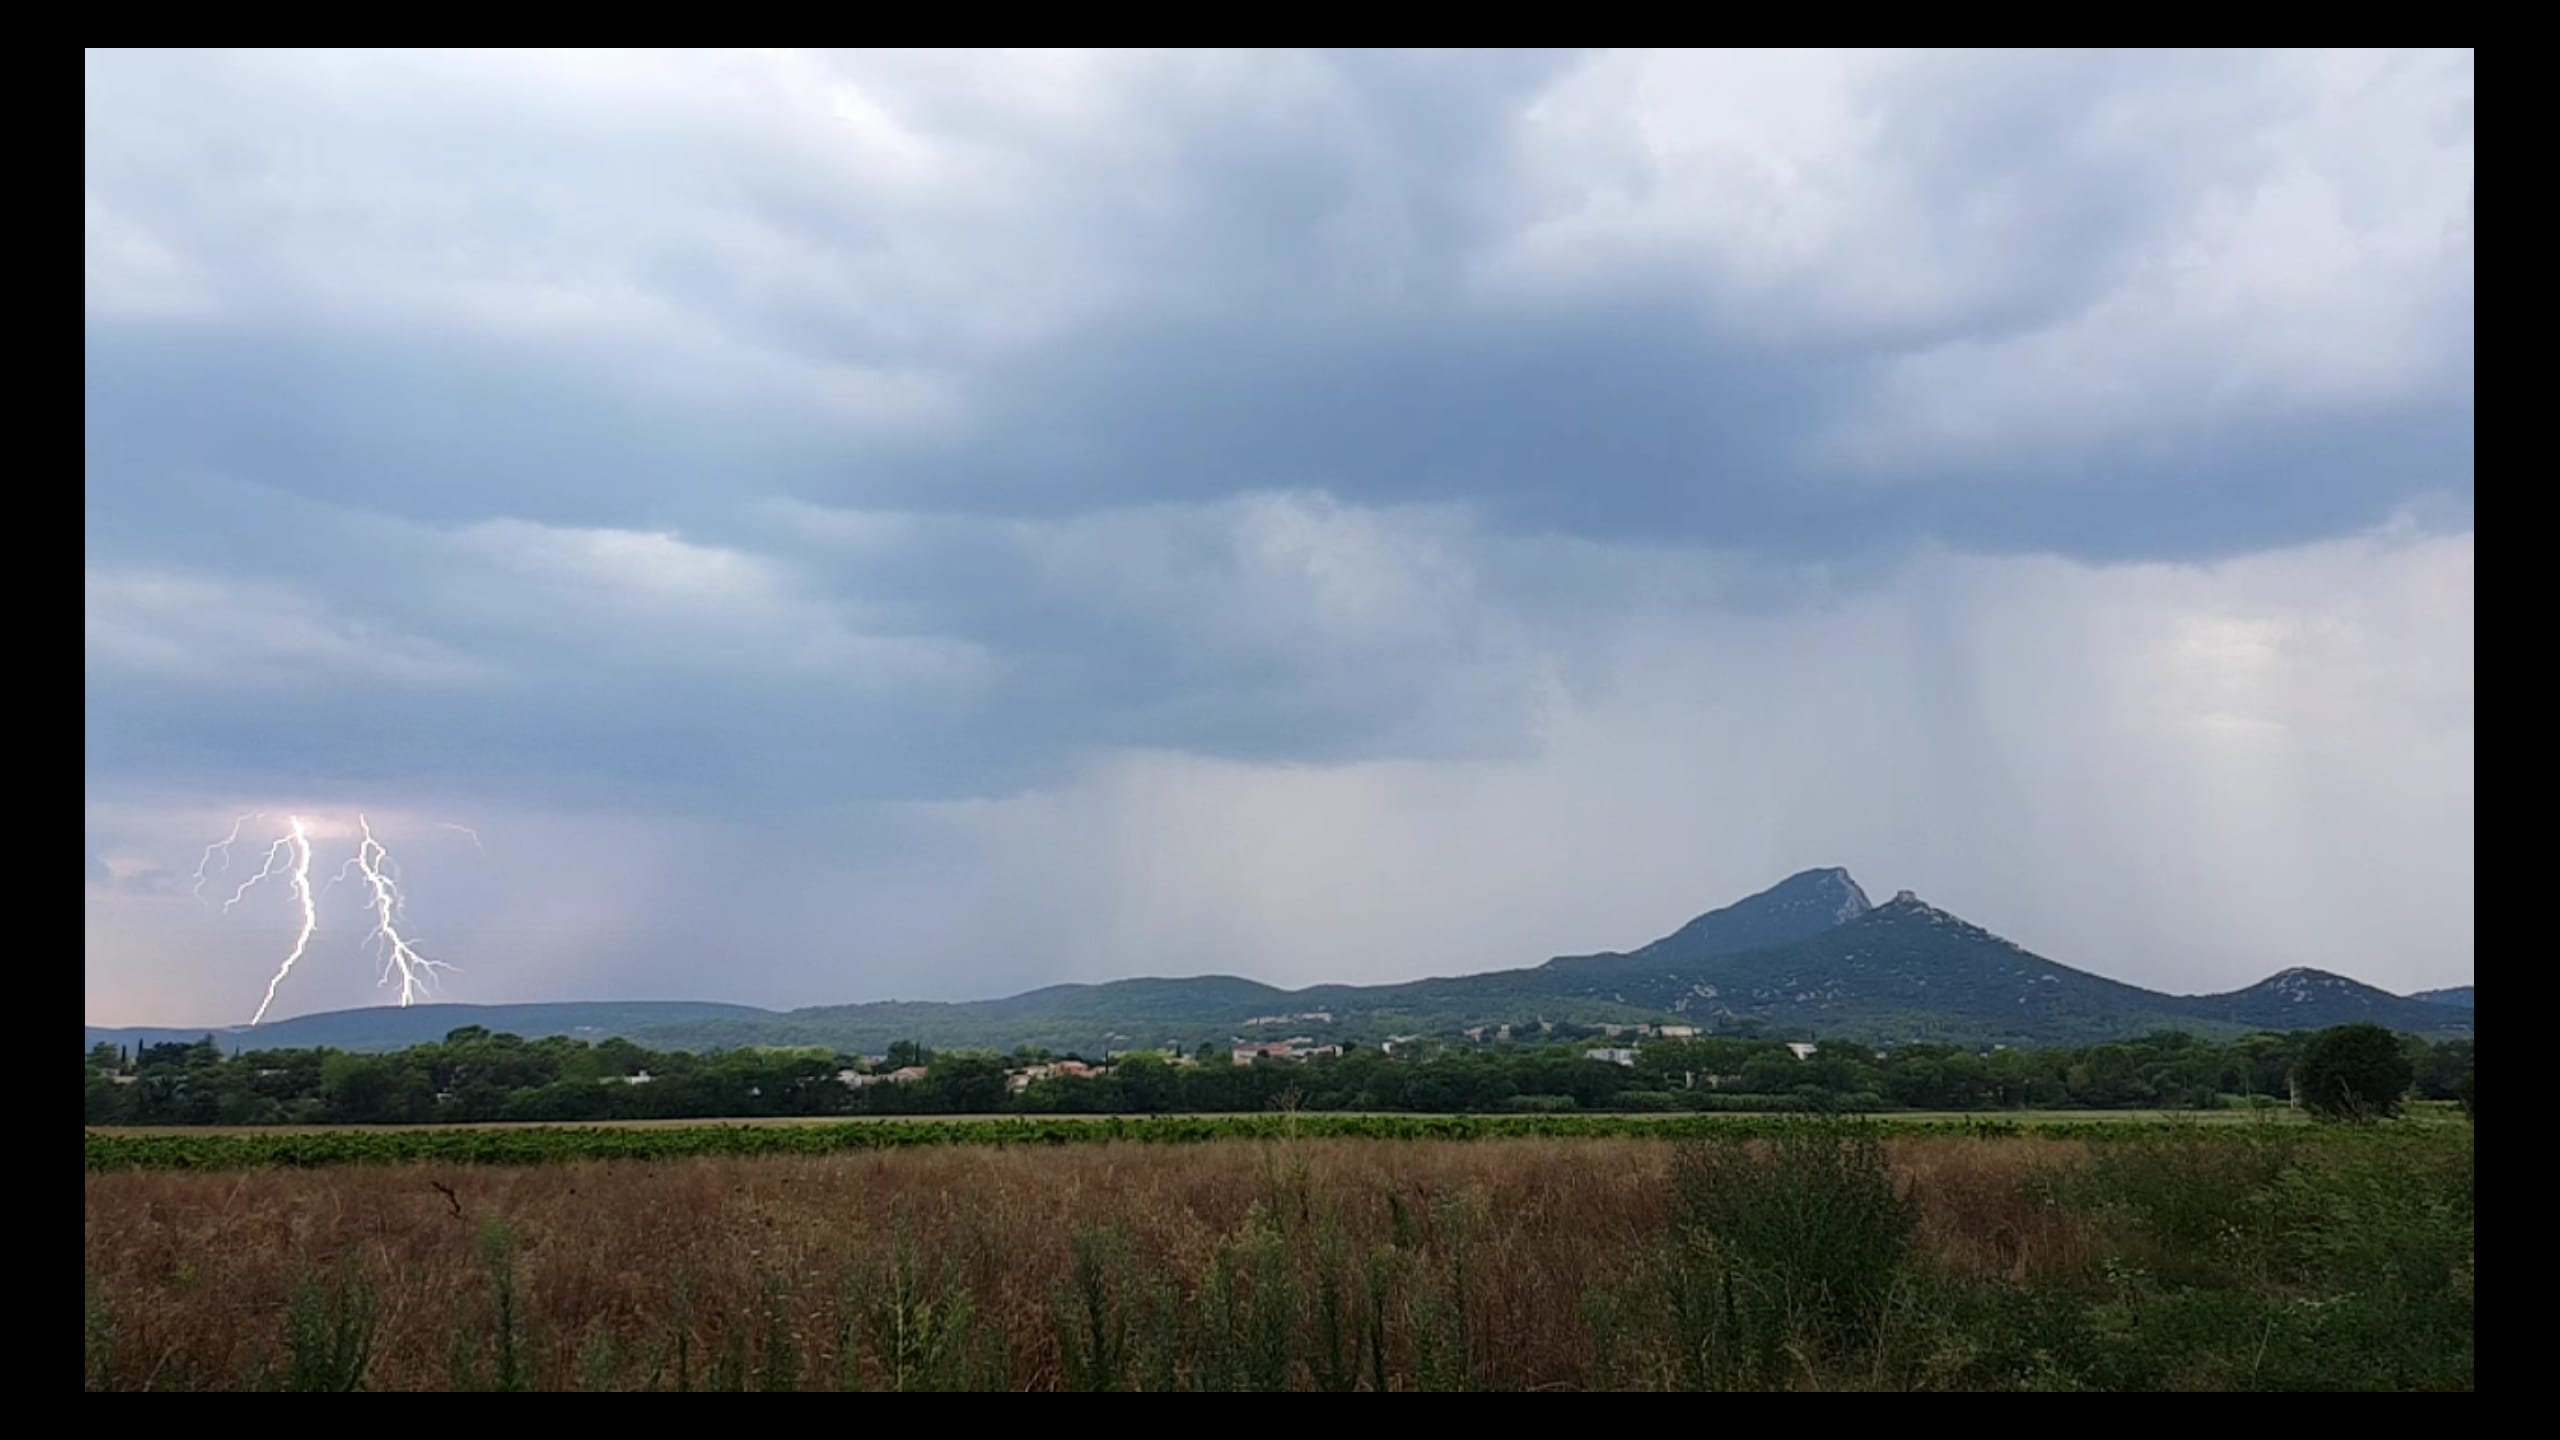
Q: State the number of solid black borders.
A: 4